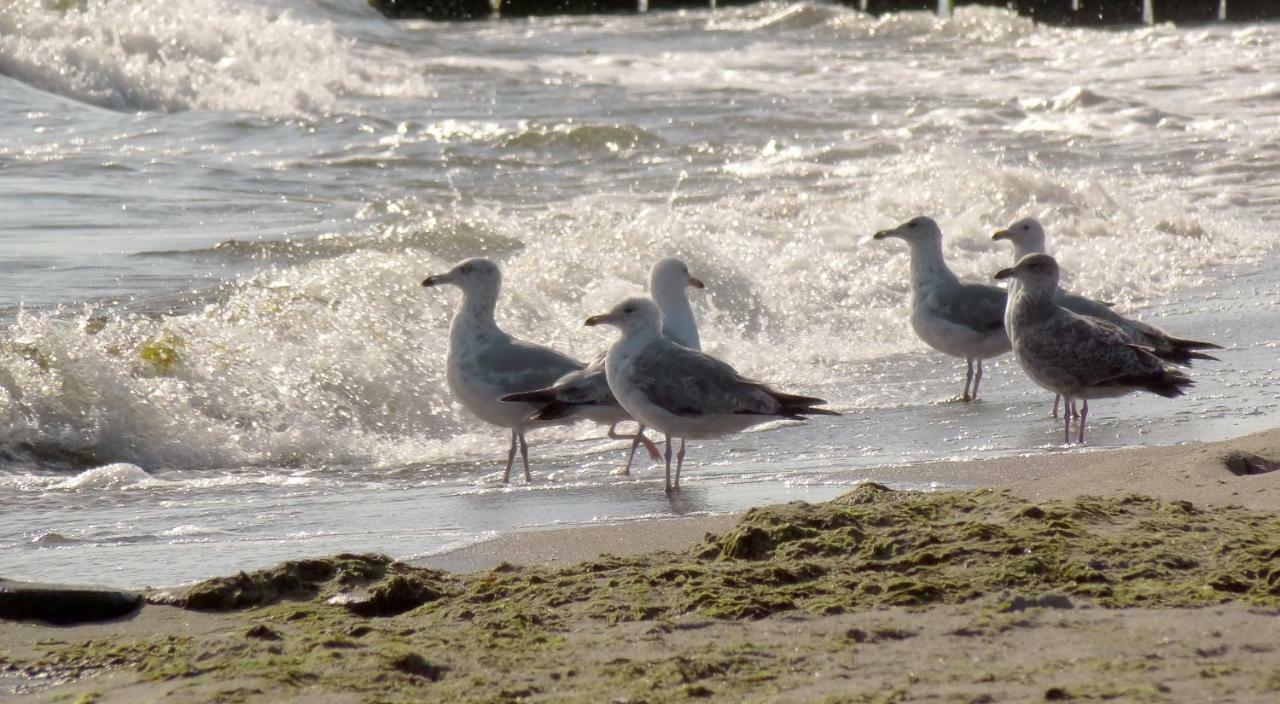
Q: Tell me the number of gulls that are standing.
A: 6